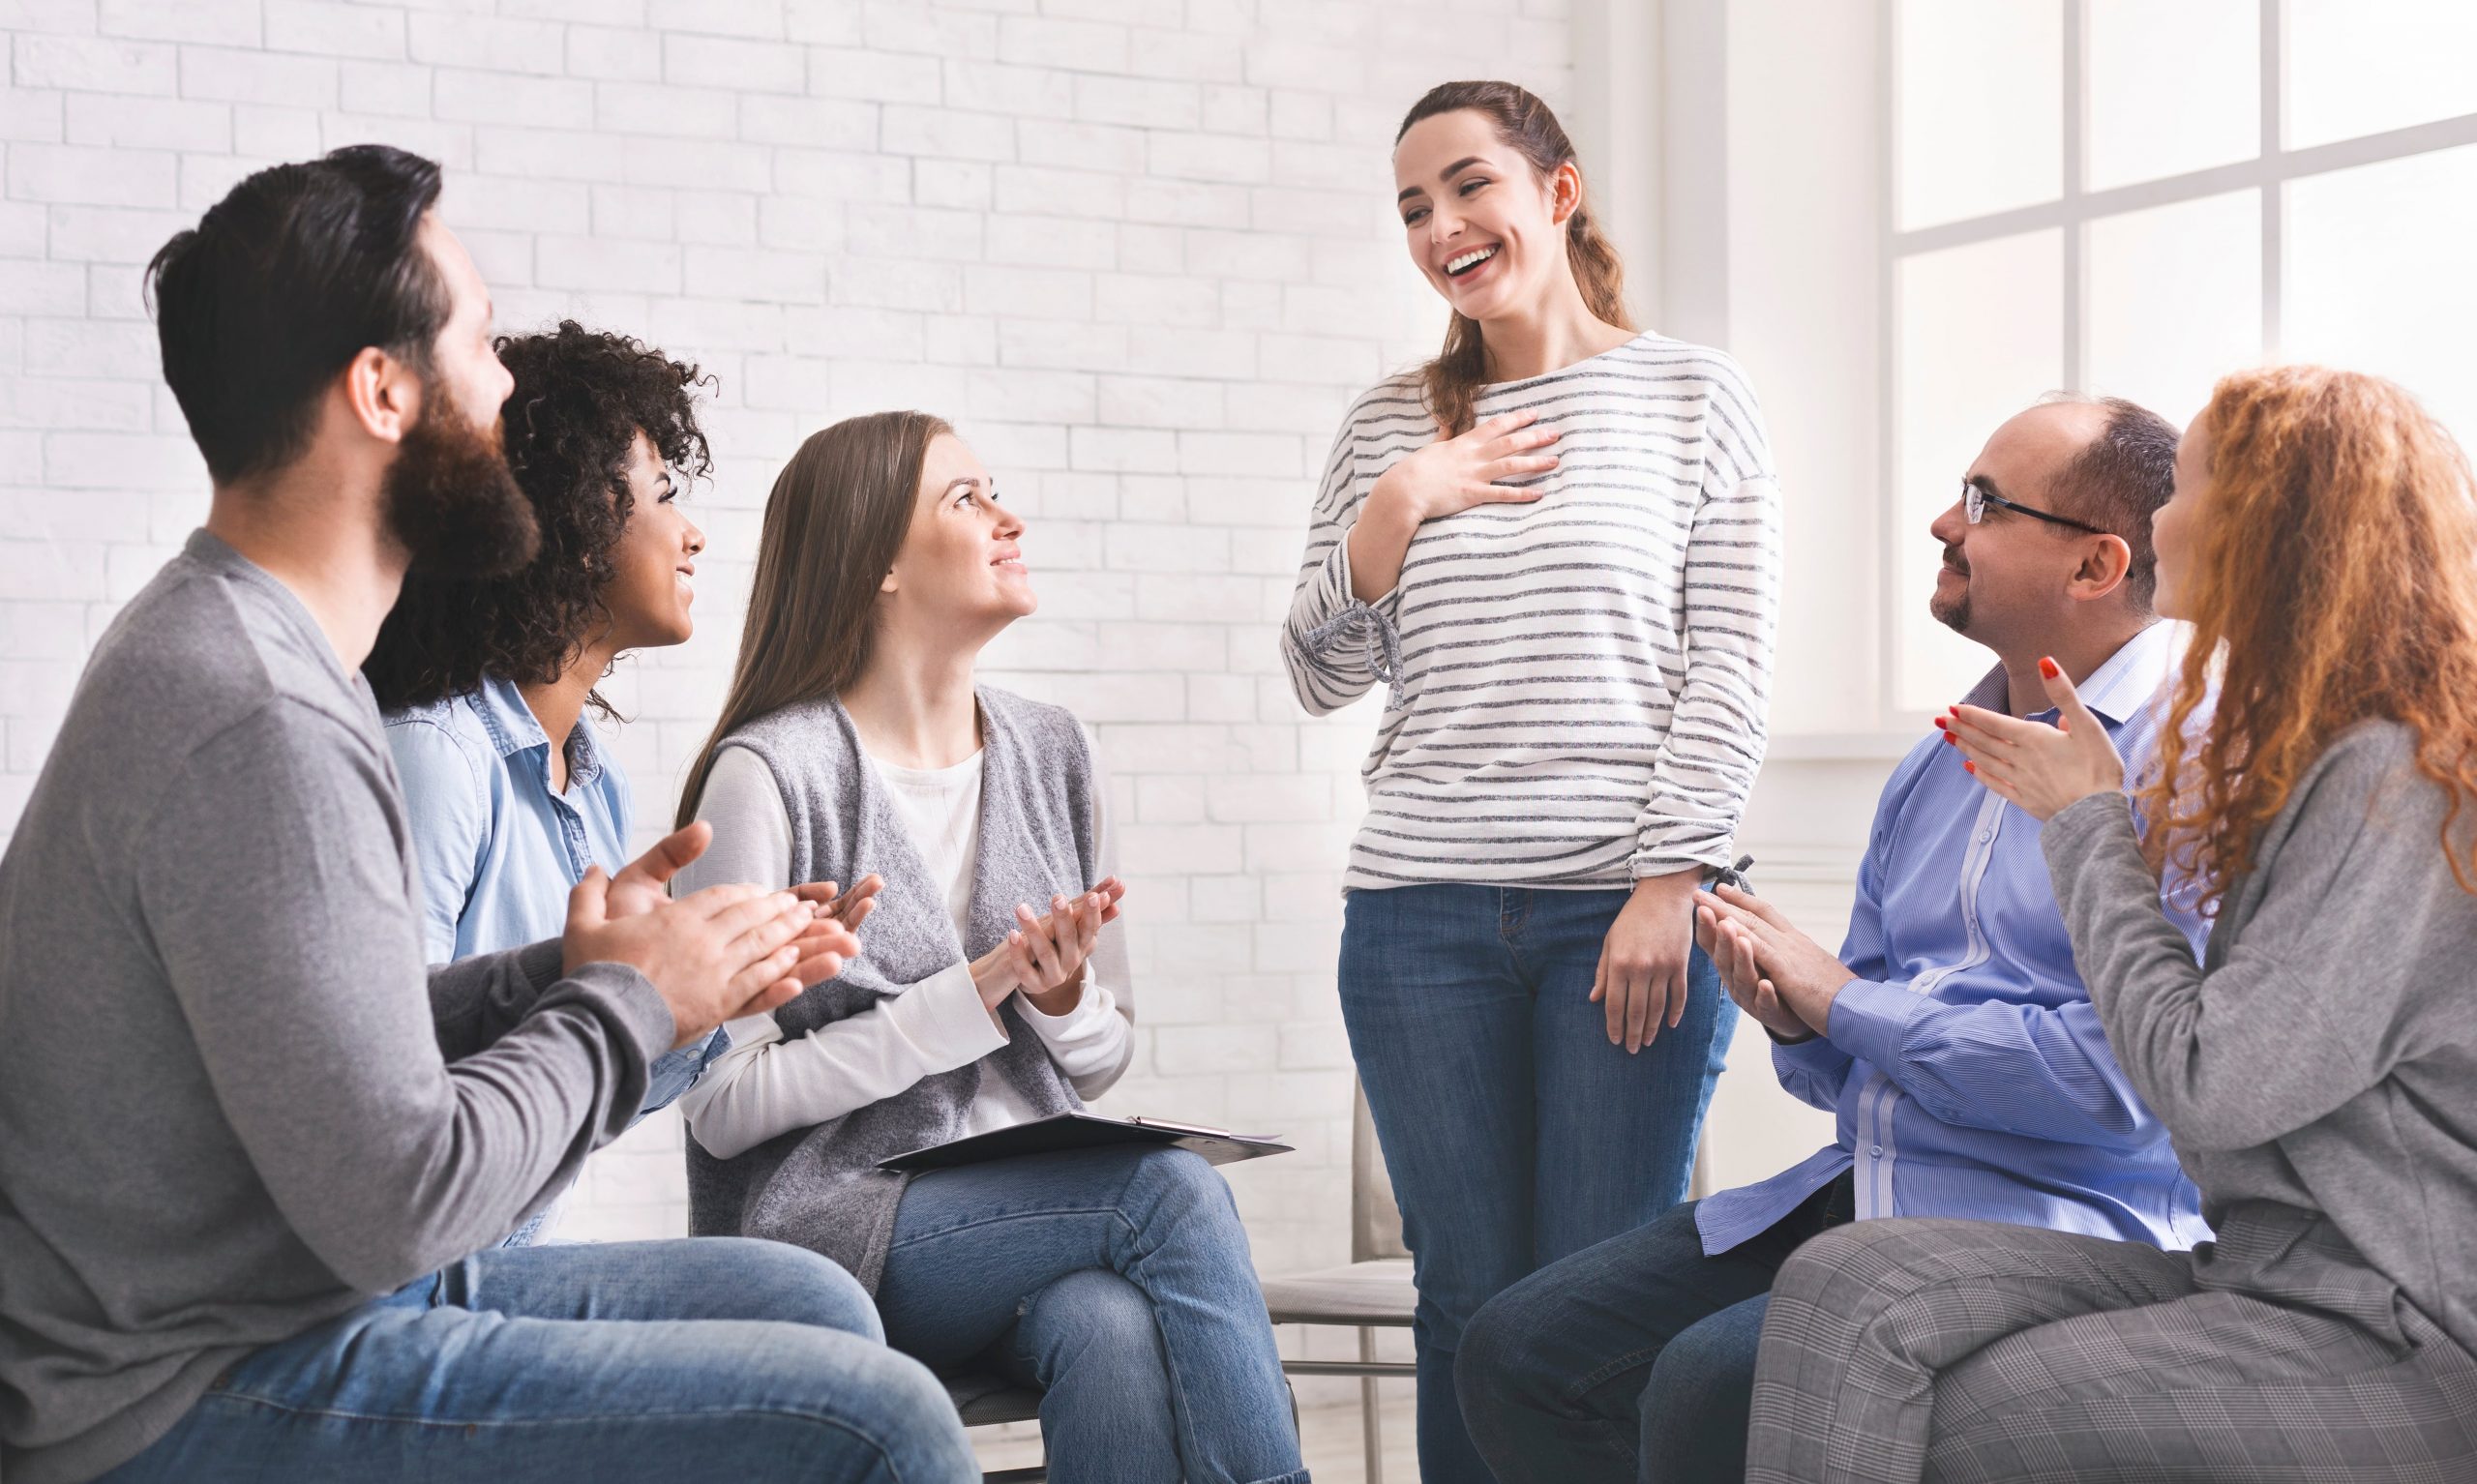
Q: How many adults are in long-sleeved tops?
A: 6